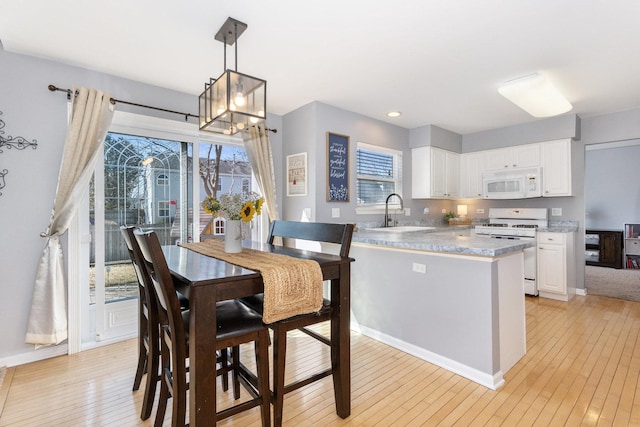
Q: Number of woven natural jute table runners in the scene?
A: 1